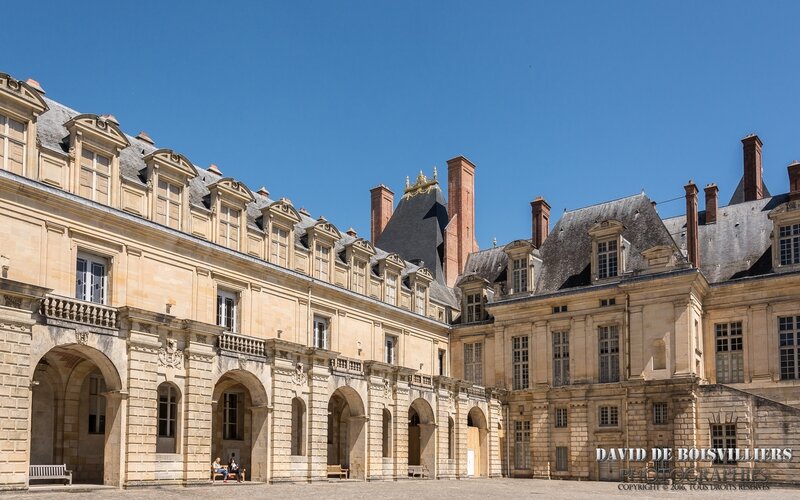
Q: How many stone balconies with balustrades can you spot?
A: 5